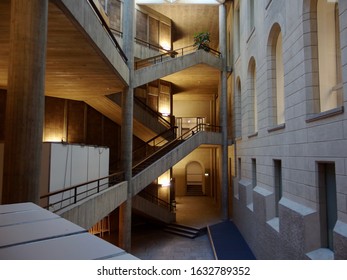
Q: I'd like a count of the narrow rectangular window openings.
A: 4